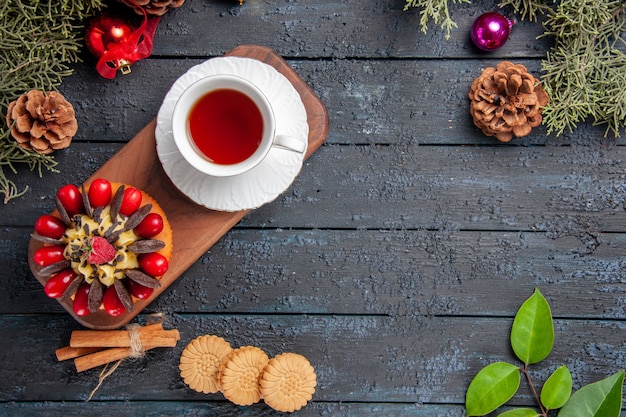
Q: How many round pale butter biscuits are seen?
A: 3